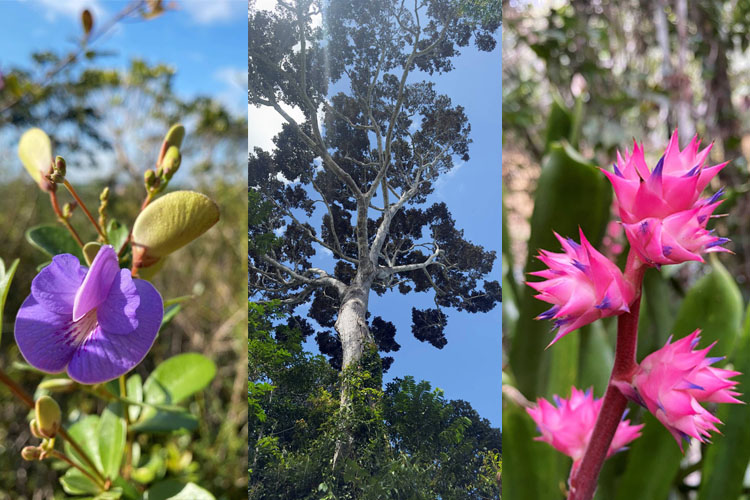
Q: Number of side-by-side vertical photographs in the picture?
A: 3